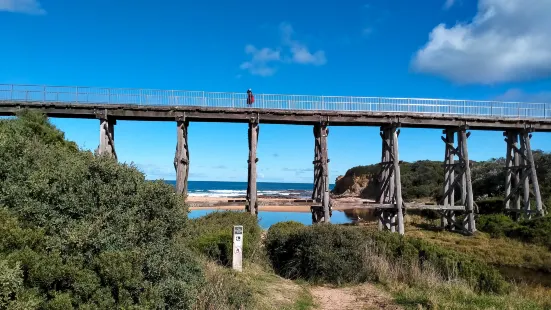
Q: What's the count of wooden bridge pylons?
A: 7